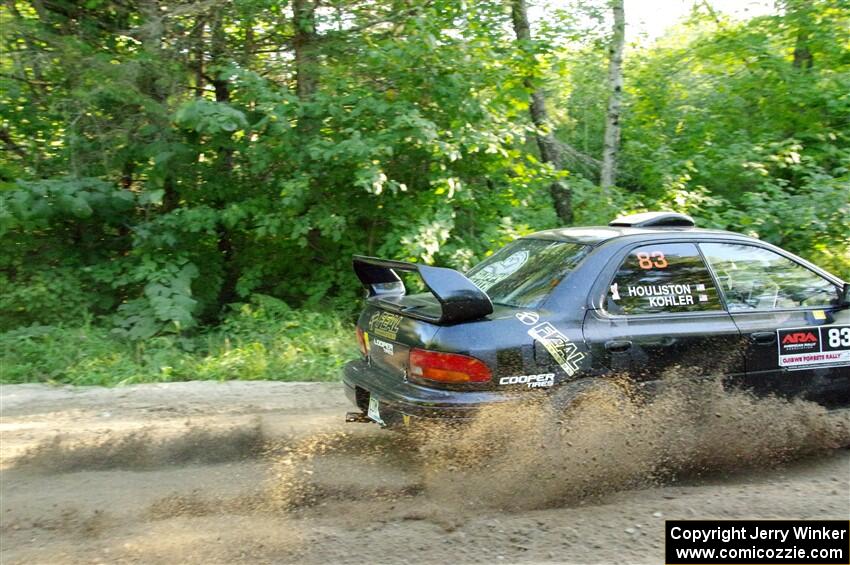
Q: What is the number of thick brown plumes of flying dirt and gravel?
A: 1